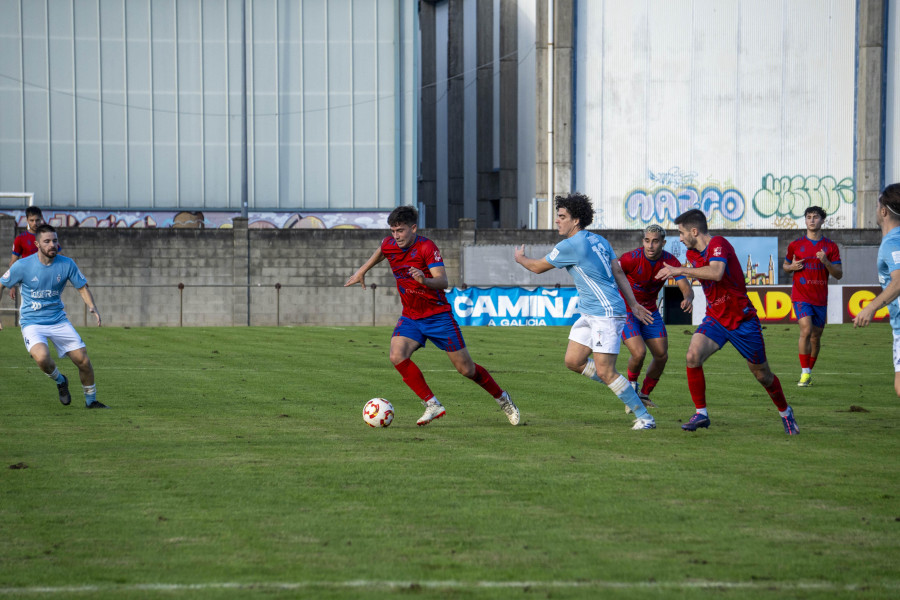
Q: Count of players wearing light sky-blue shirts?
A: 3